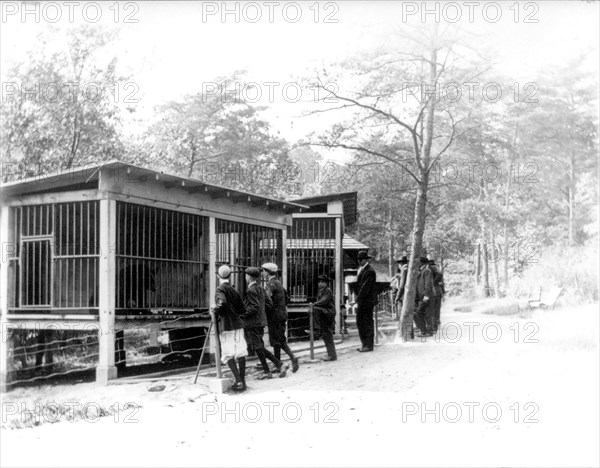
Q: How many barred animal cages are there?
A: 2